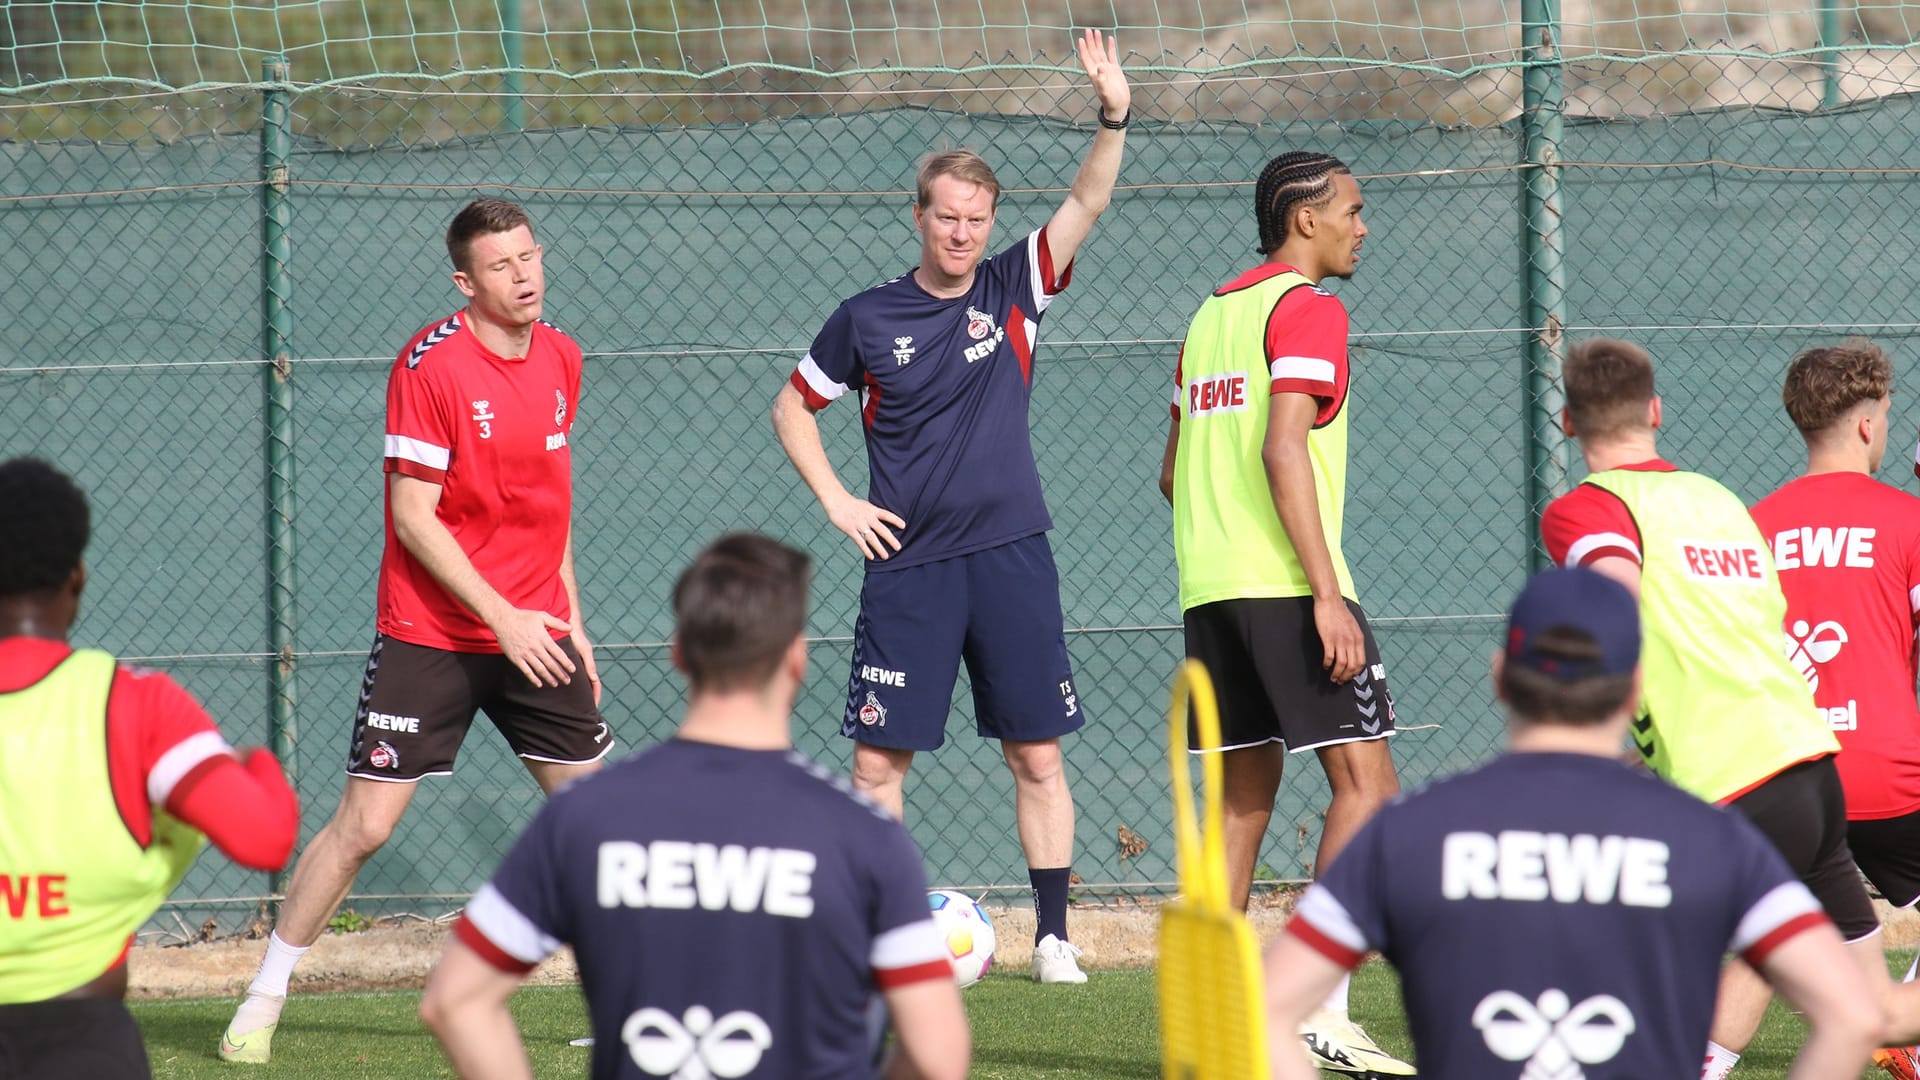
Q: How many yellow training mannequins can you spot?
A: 1